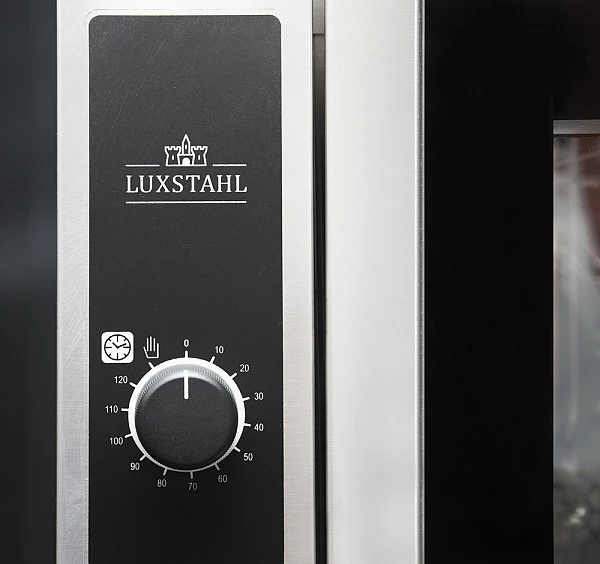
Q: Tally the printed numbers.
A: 13